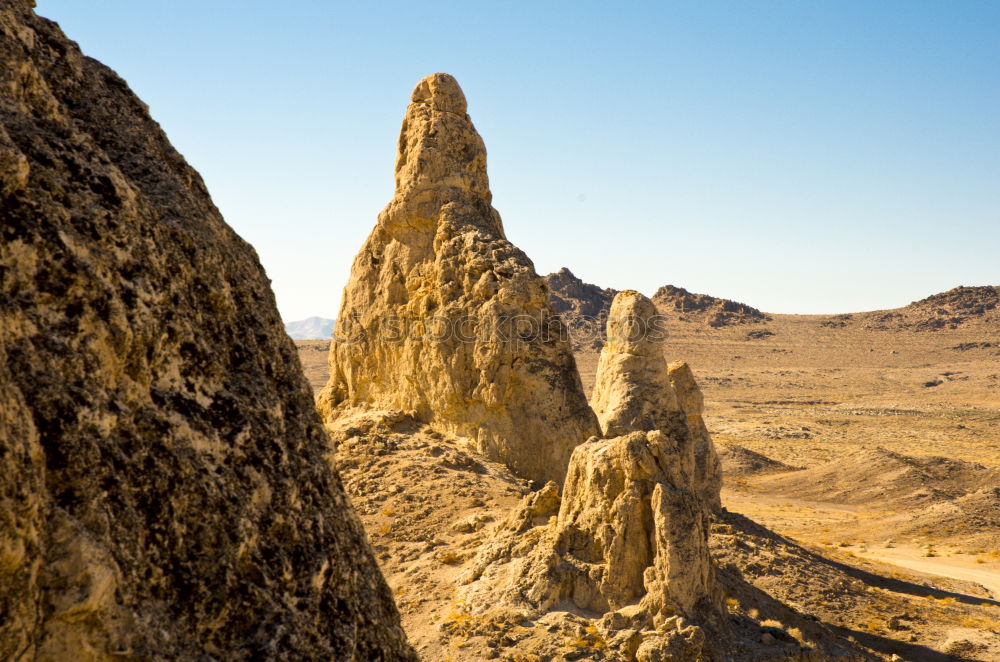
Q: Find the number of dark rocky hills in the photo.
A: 3